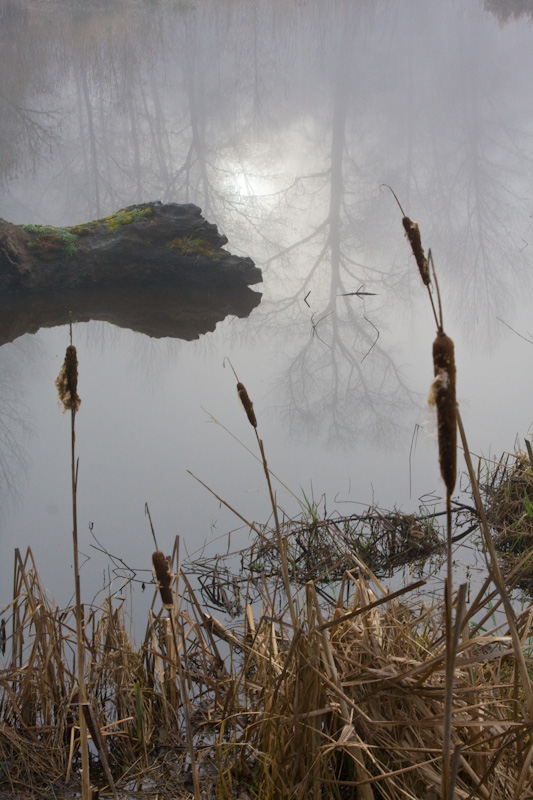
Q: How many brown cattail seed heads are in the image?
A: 5